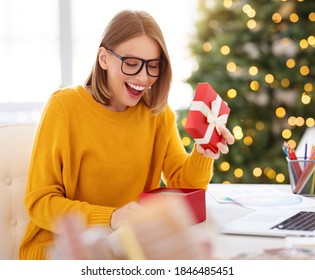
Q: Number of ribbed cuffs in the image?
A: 2